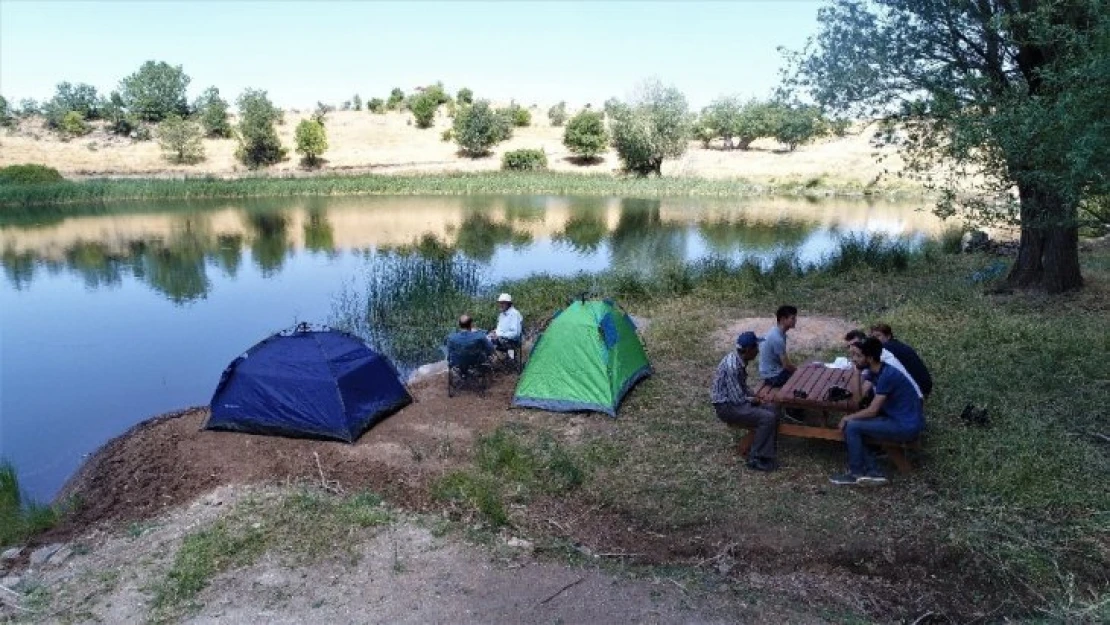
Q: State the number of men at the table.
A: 5